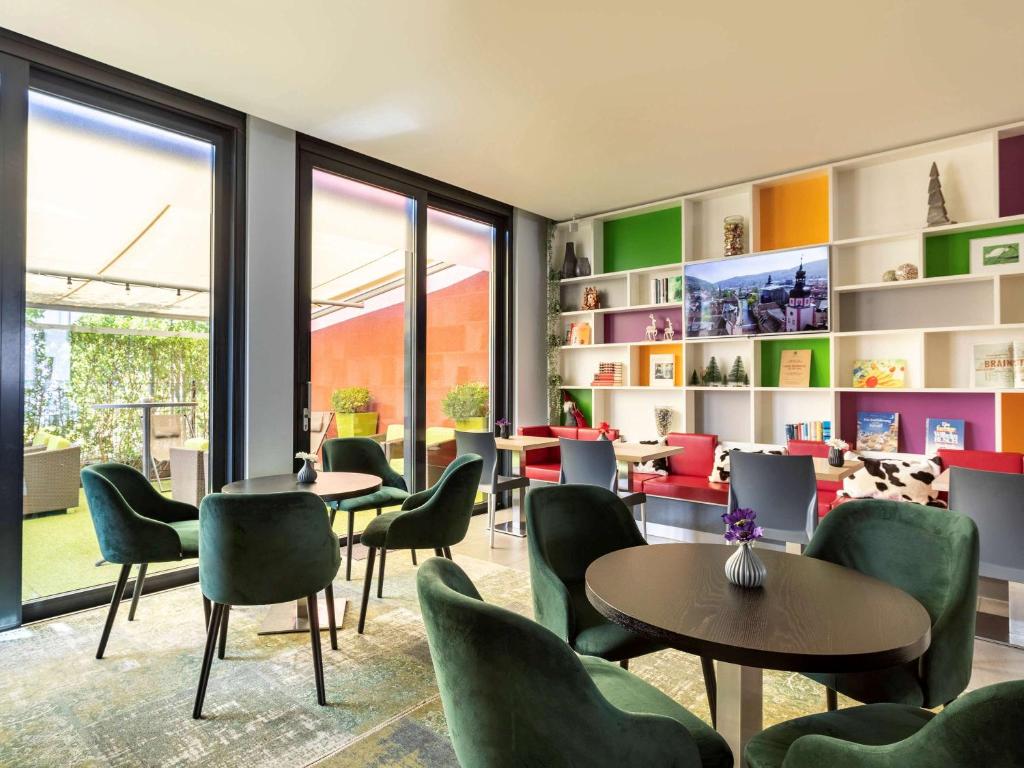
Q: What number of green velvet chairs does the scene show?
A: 8